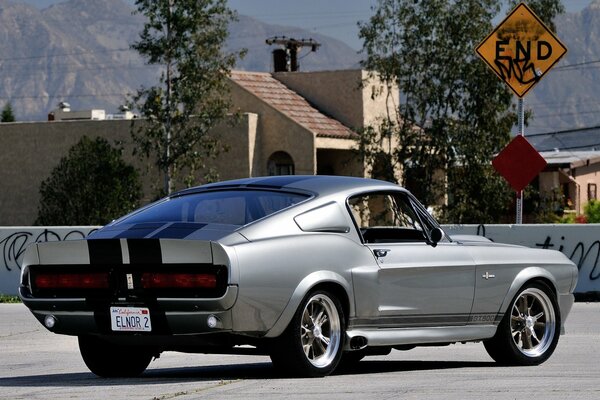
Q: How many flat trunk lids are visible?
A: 1